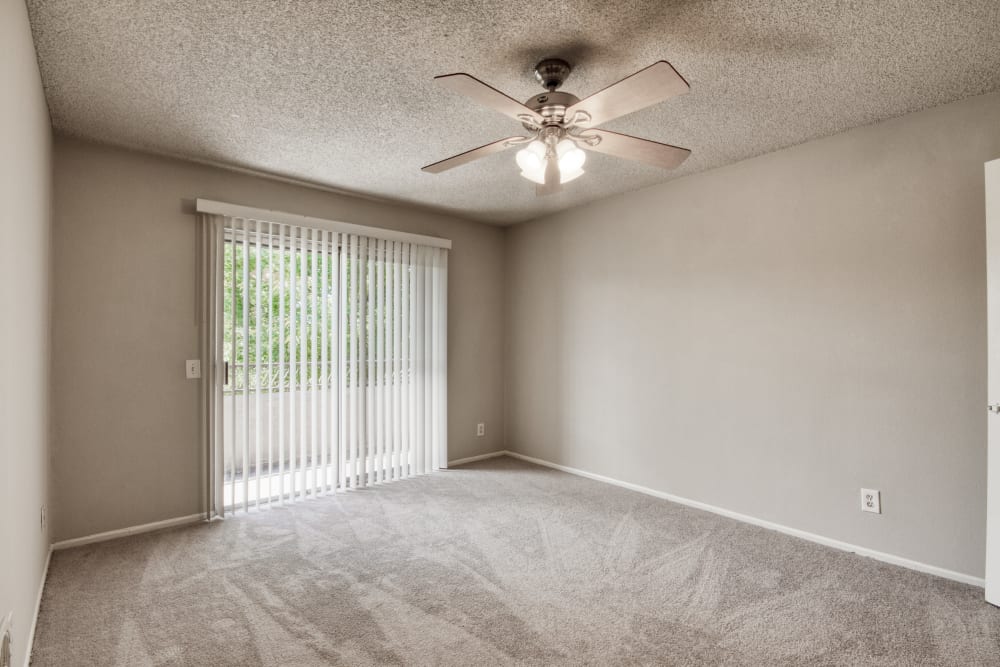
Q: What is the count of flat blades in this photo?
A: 5